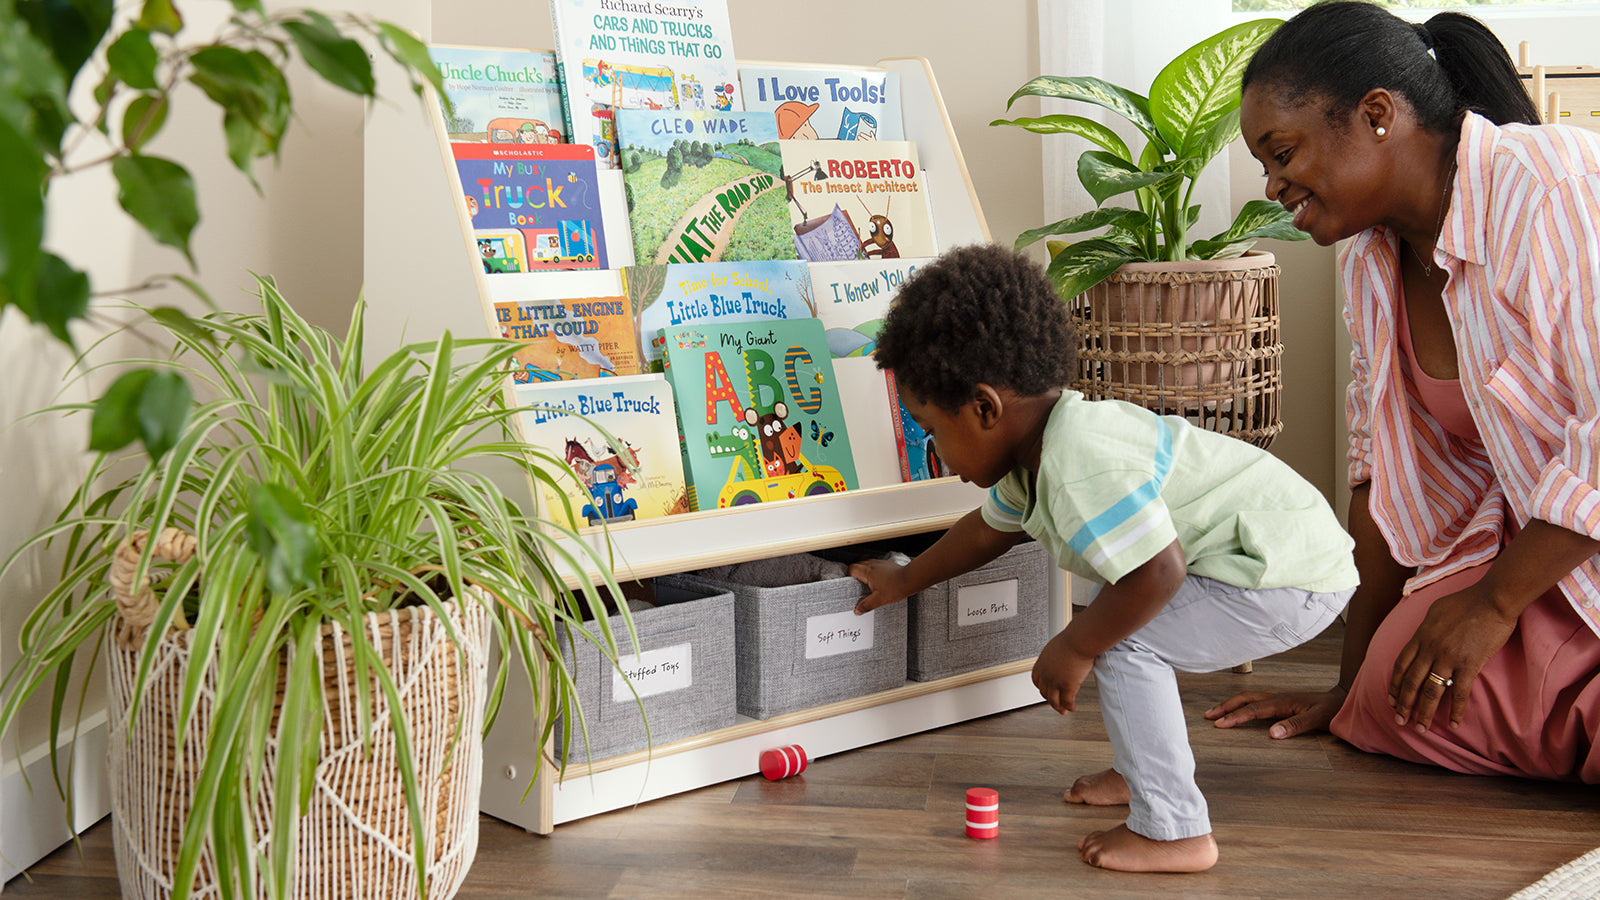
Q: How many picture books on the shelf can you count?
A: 12